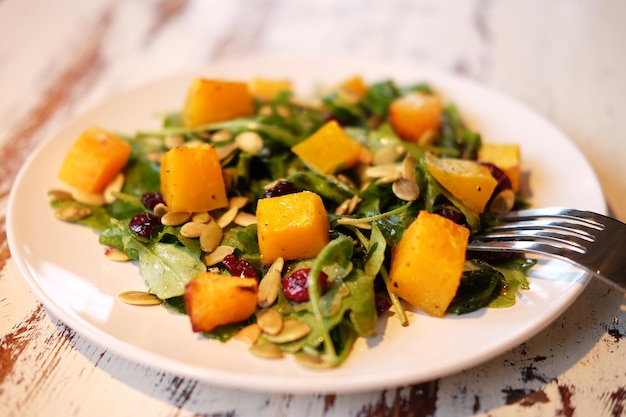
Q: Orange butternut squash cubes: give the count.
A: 12